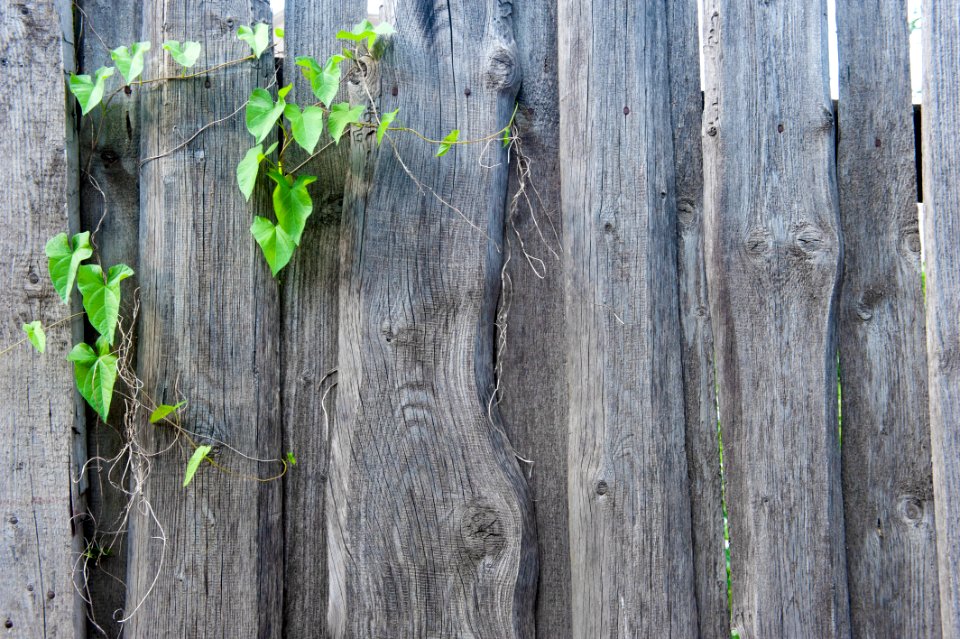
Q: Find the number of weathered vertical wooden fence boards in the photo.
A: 11